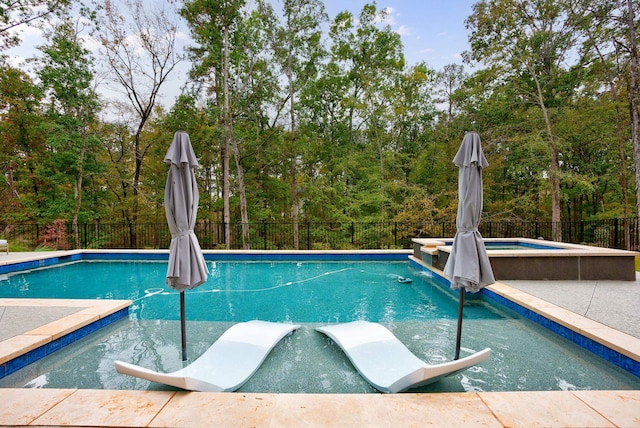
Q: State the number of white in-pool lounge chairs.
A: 2